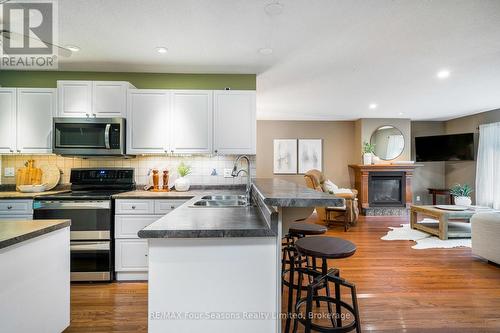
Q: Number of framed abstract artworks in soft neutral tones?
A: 2